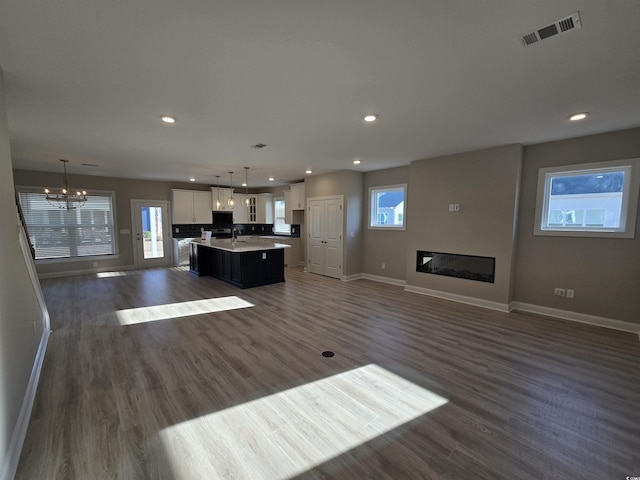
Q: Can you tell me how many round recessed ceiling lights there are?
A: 8